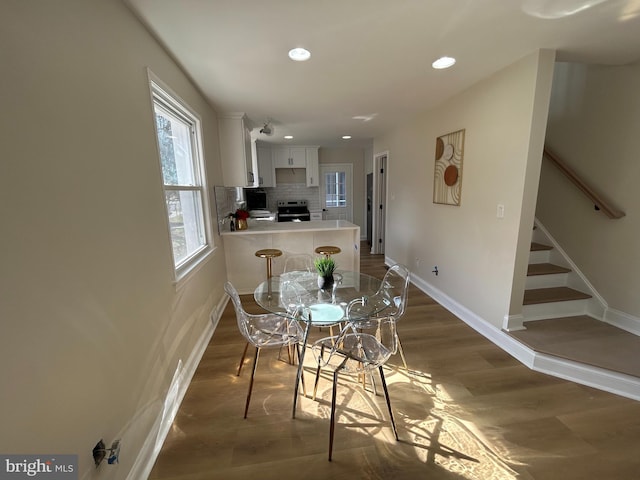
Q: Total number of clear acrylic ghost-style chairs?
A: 4